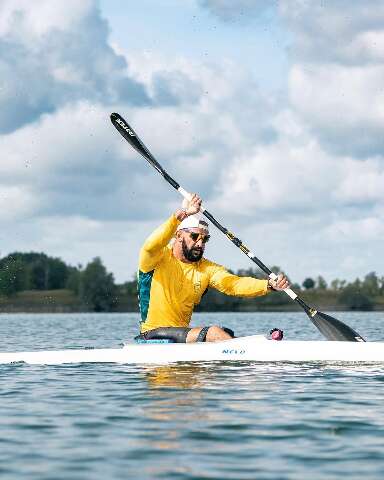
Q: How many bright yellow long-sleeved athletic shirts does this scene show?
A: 1